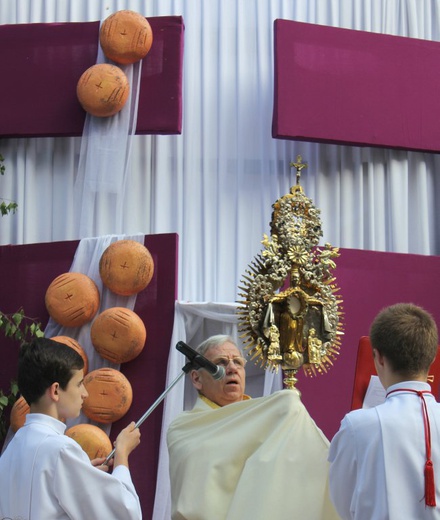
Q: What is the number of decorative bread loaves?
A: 9